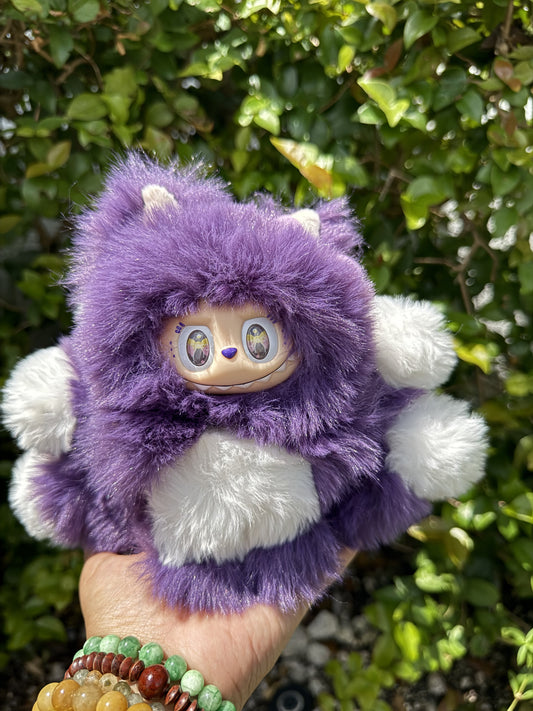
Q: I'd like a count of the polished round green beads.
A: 9